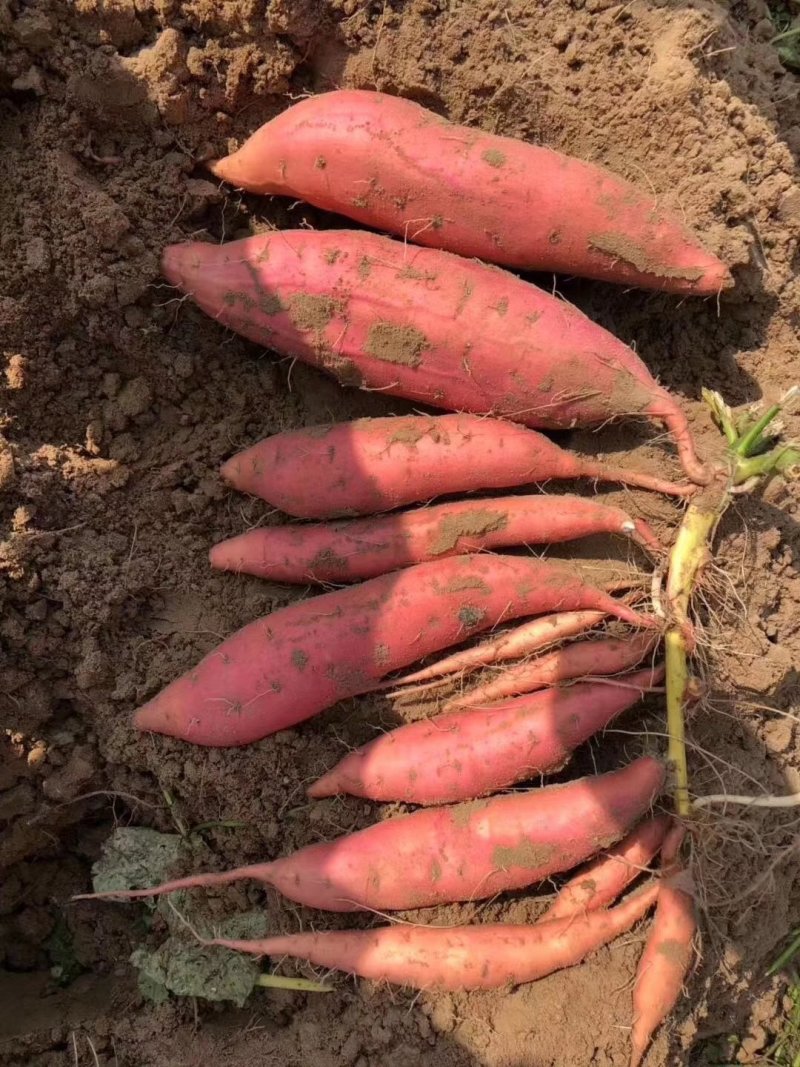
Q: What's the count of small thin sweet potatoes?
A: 5